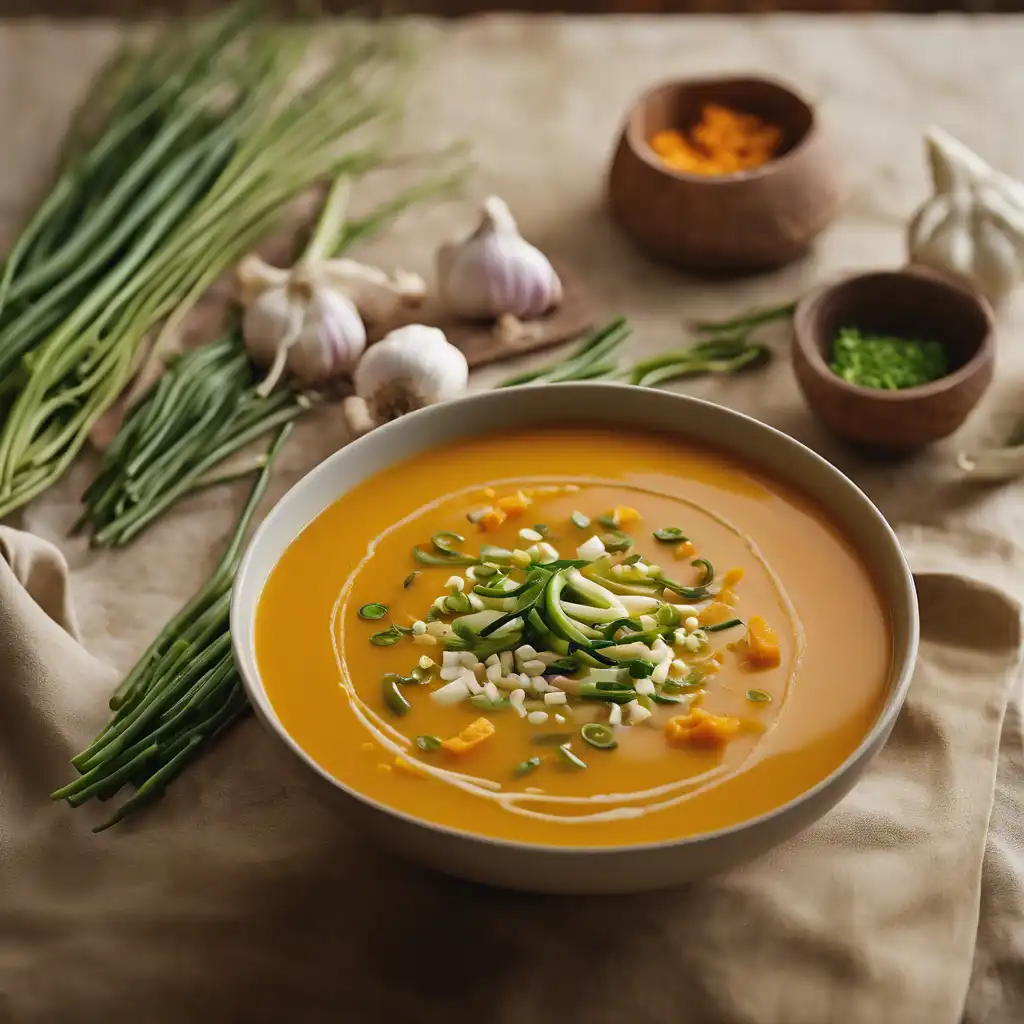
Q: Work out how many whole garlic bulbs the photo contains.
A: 4